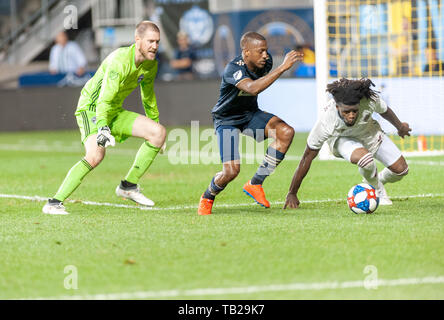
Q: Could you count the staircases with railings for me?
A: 1